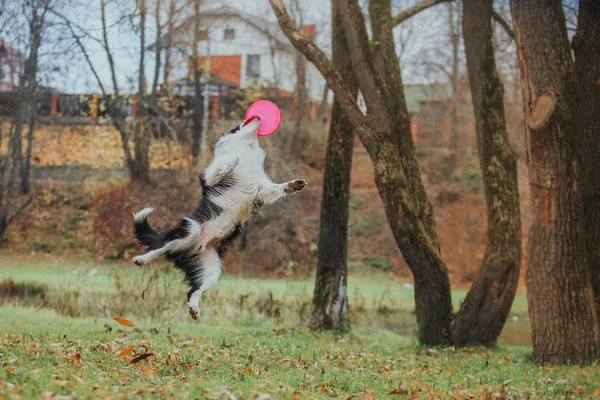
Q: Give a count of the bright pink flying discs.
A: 1